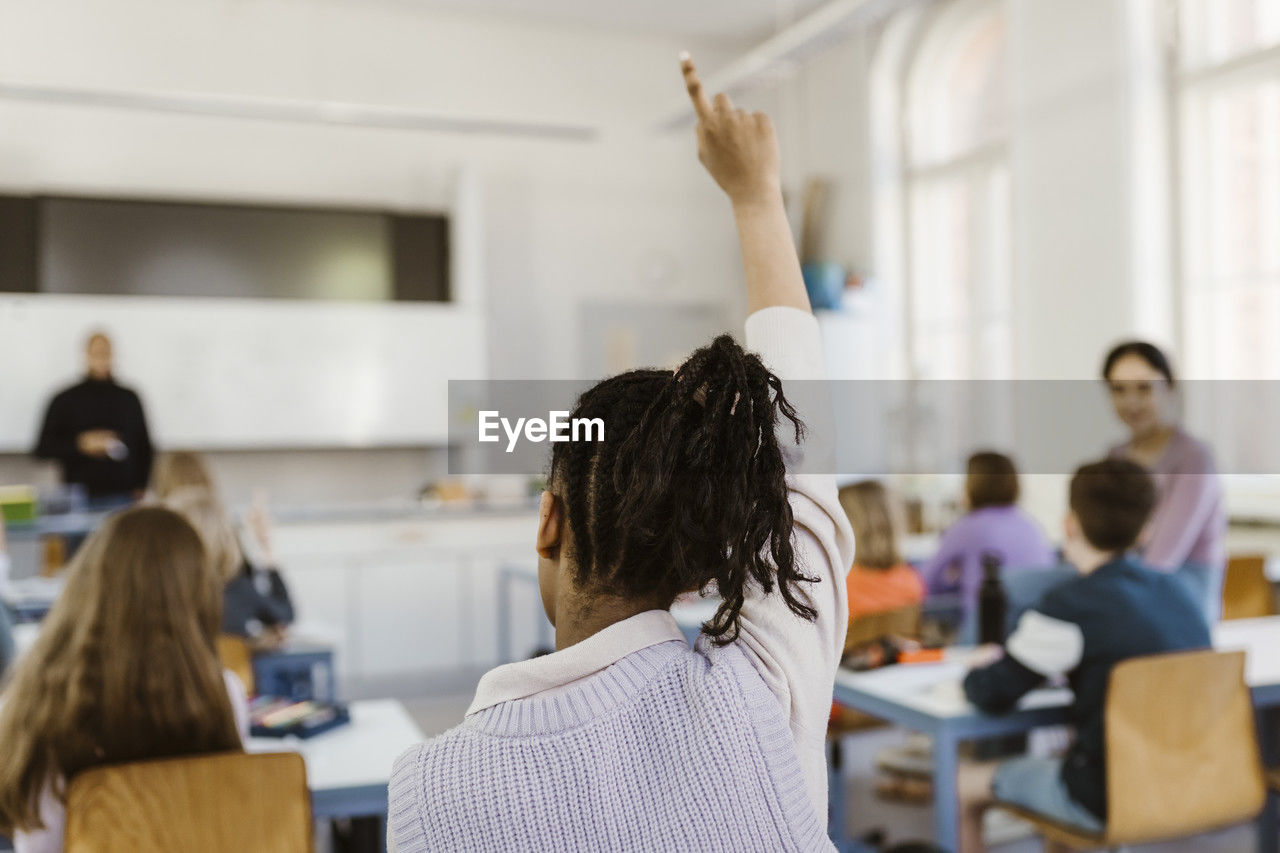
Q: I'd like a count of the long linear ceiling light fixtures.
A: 2